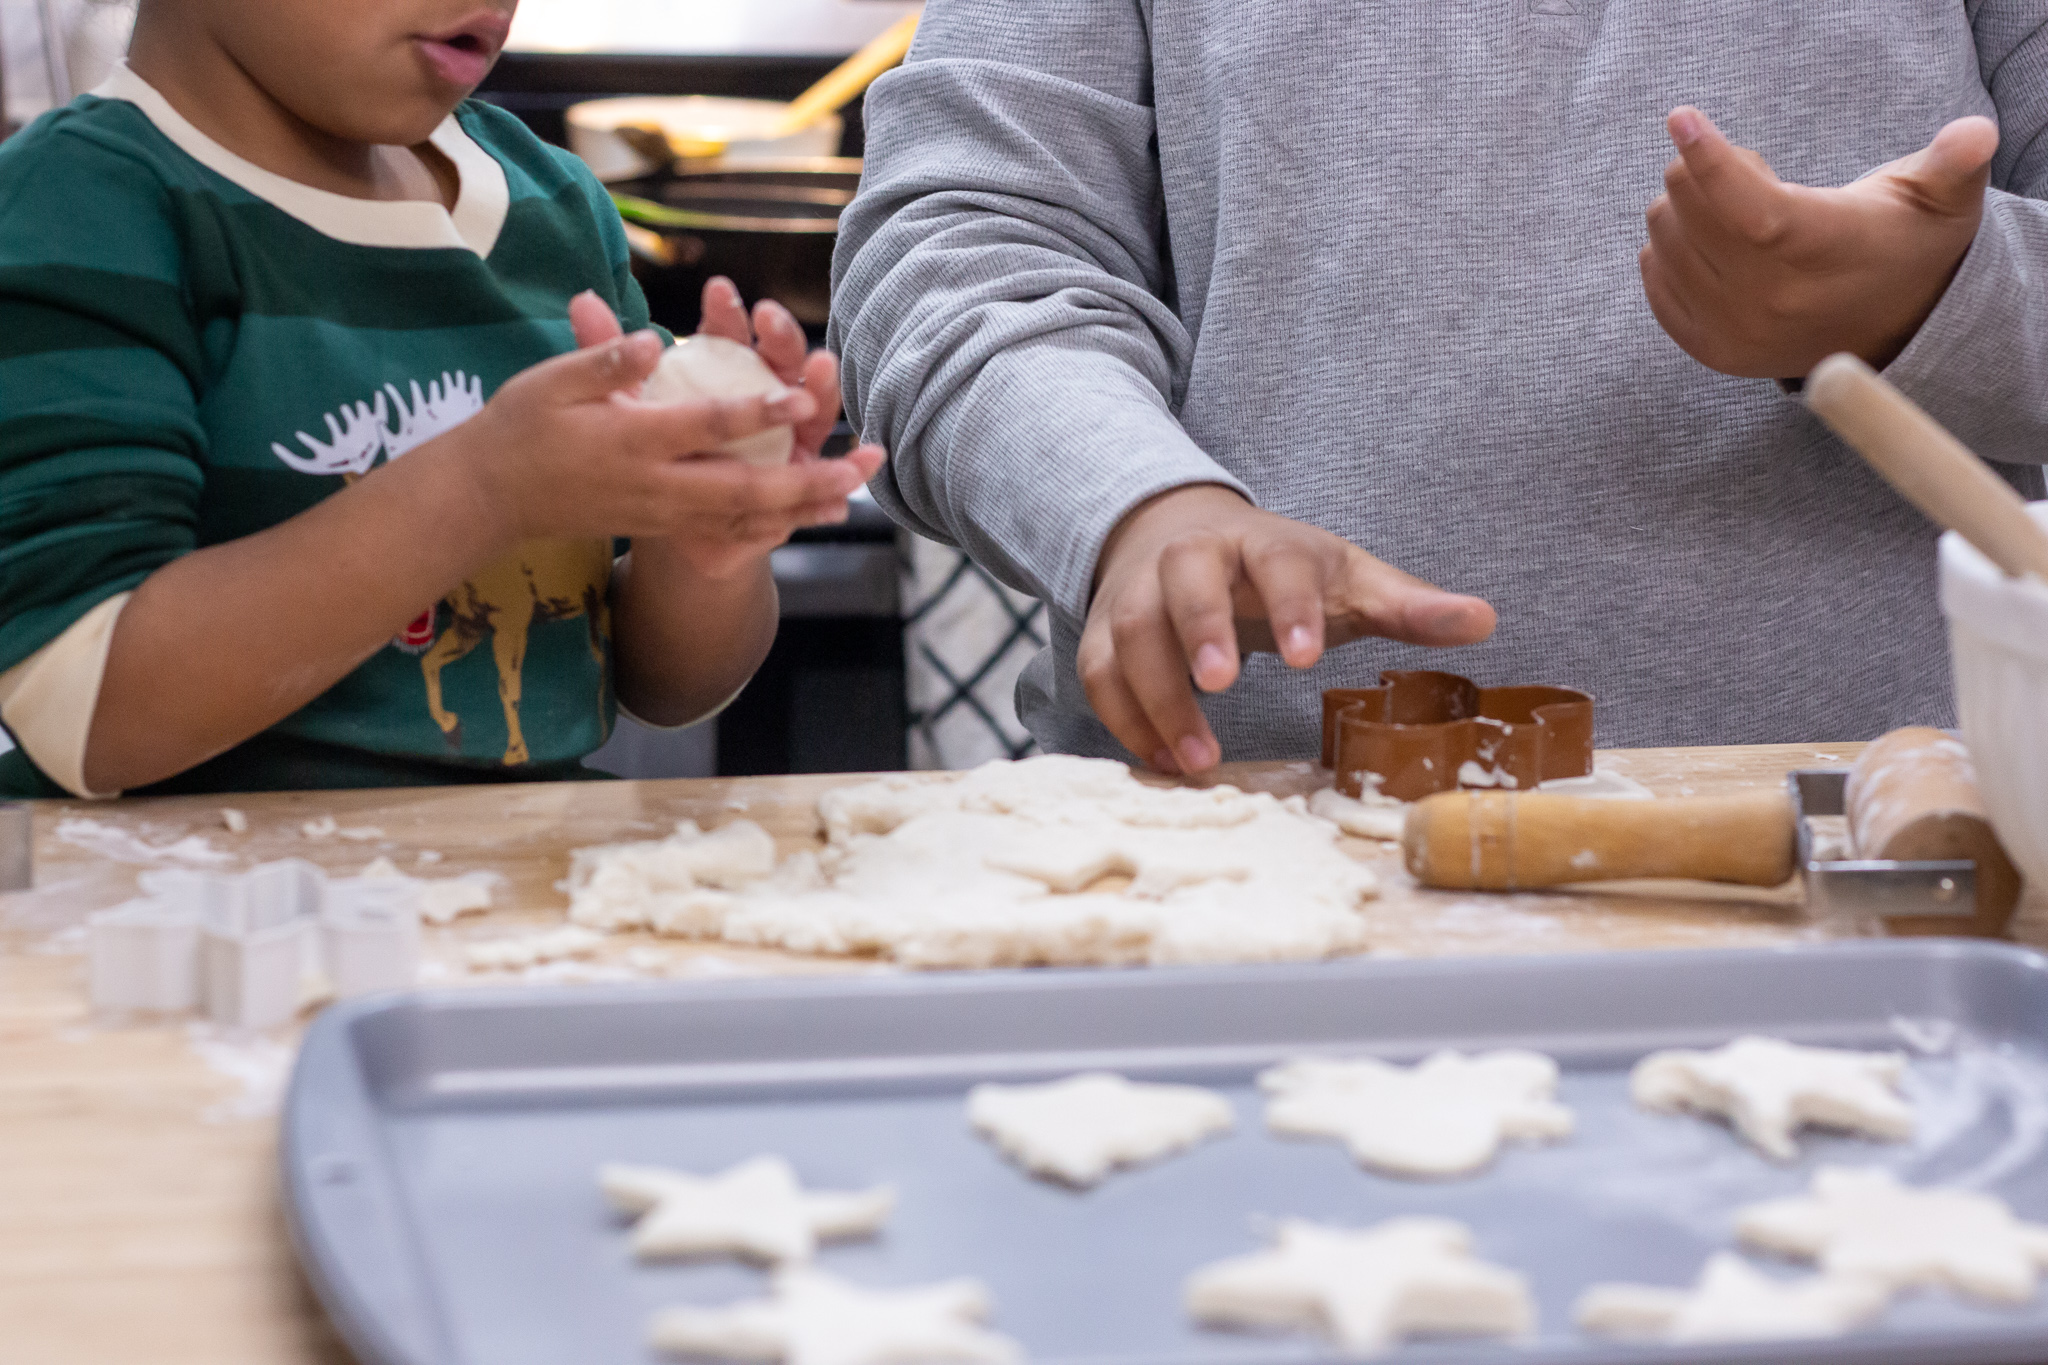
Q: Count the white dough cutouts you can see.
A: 8